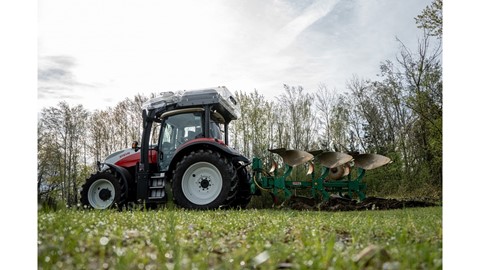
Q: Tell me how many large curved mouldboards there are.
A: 3